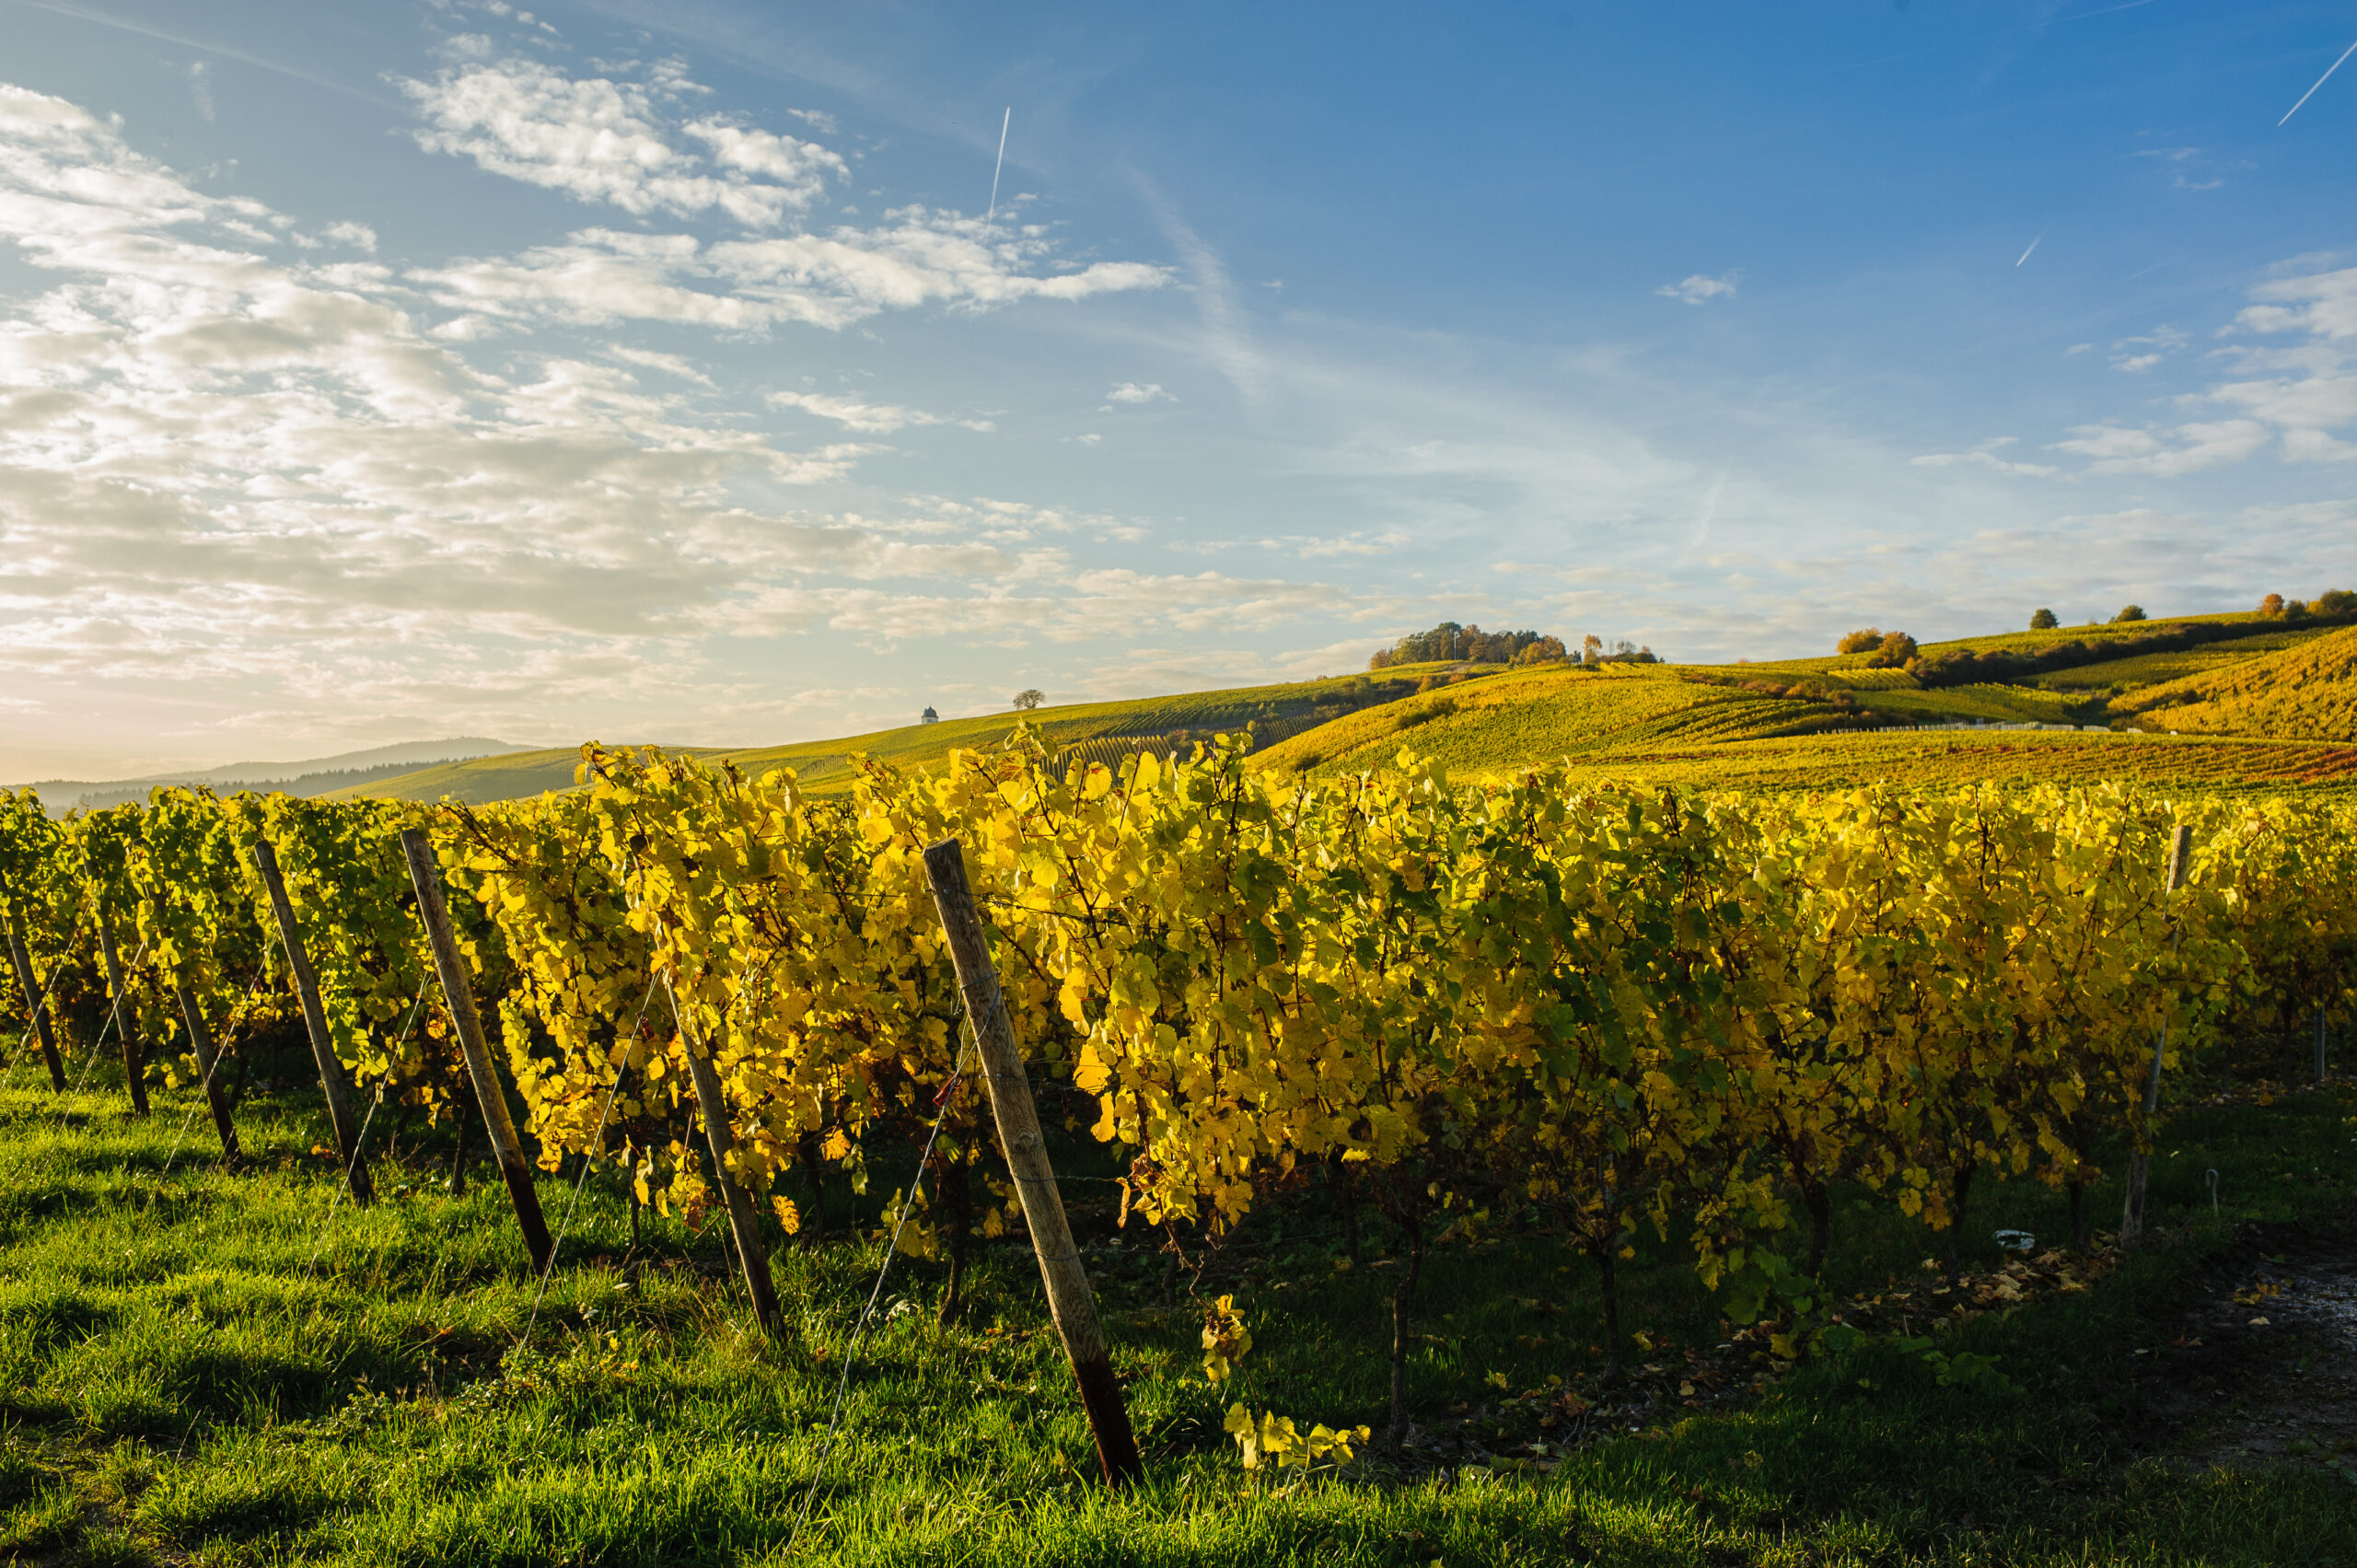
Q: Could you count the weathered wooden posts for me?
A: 8